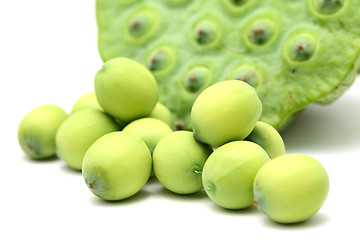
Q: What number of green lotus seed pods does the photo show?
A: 12